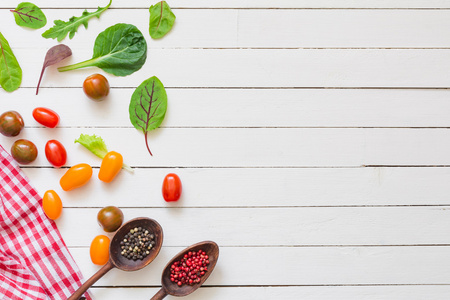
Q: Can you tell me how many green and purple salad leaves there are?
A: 8